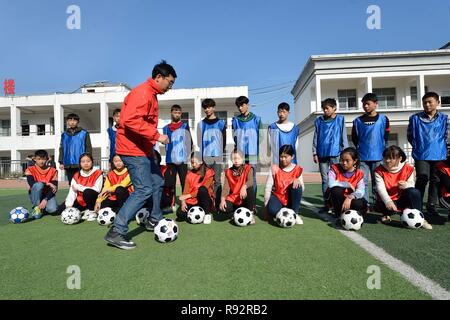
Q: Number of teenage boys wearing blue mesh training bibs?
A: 9